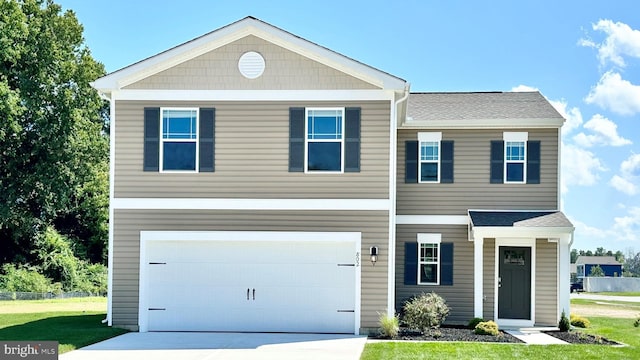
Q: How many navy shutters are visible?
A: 10